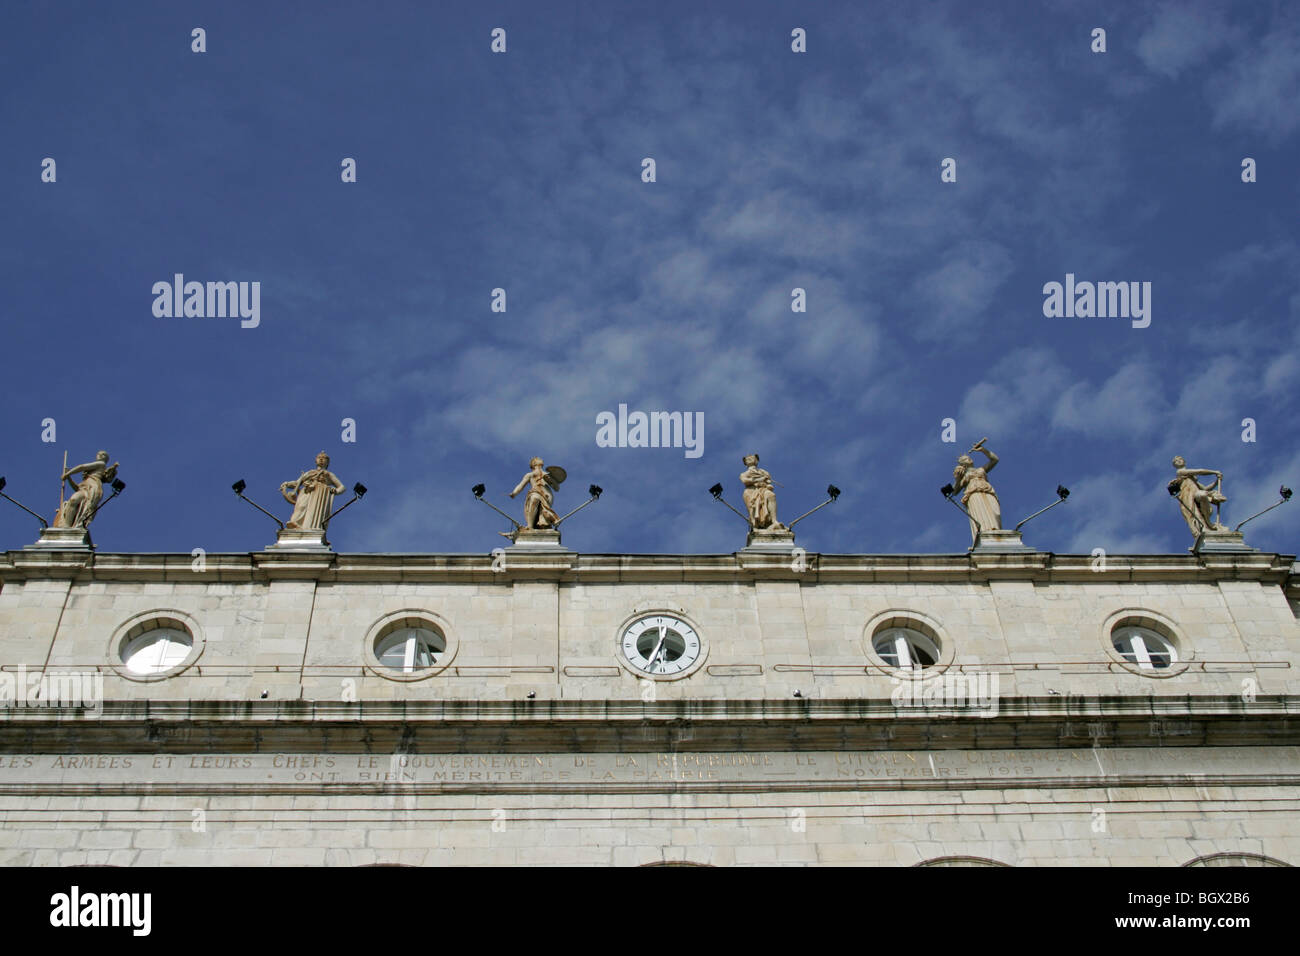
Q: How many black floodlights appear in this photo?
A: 12